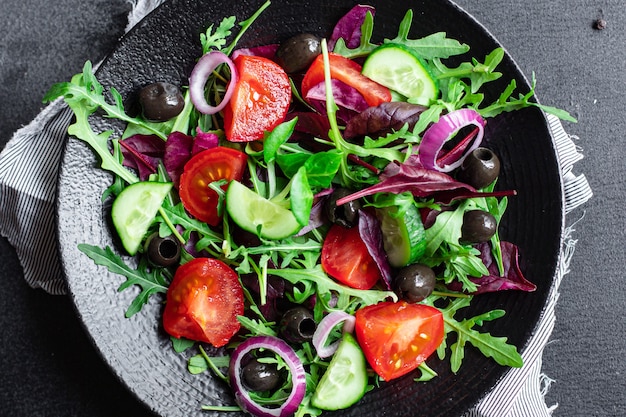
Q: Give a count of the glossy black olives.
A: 9